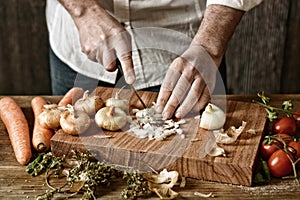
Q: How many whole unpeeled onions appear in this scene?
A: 5